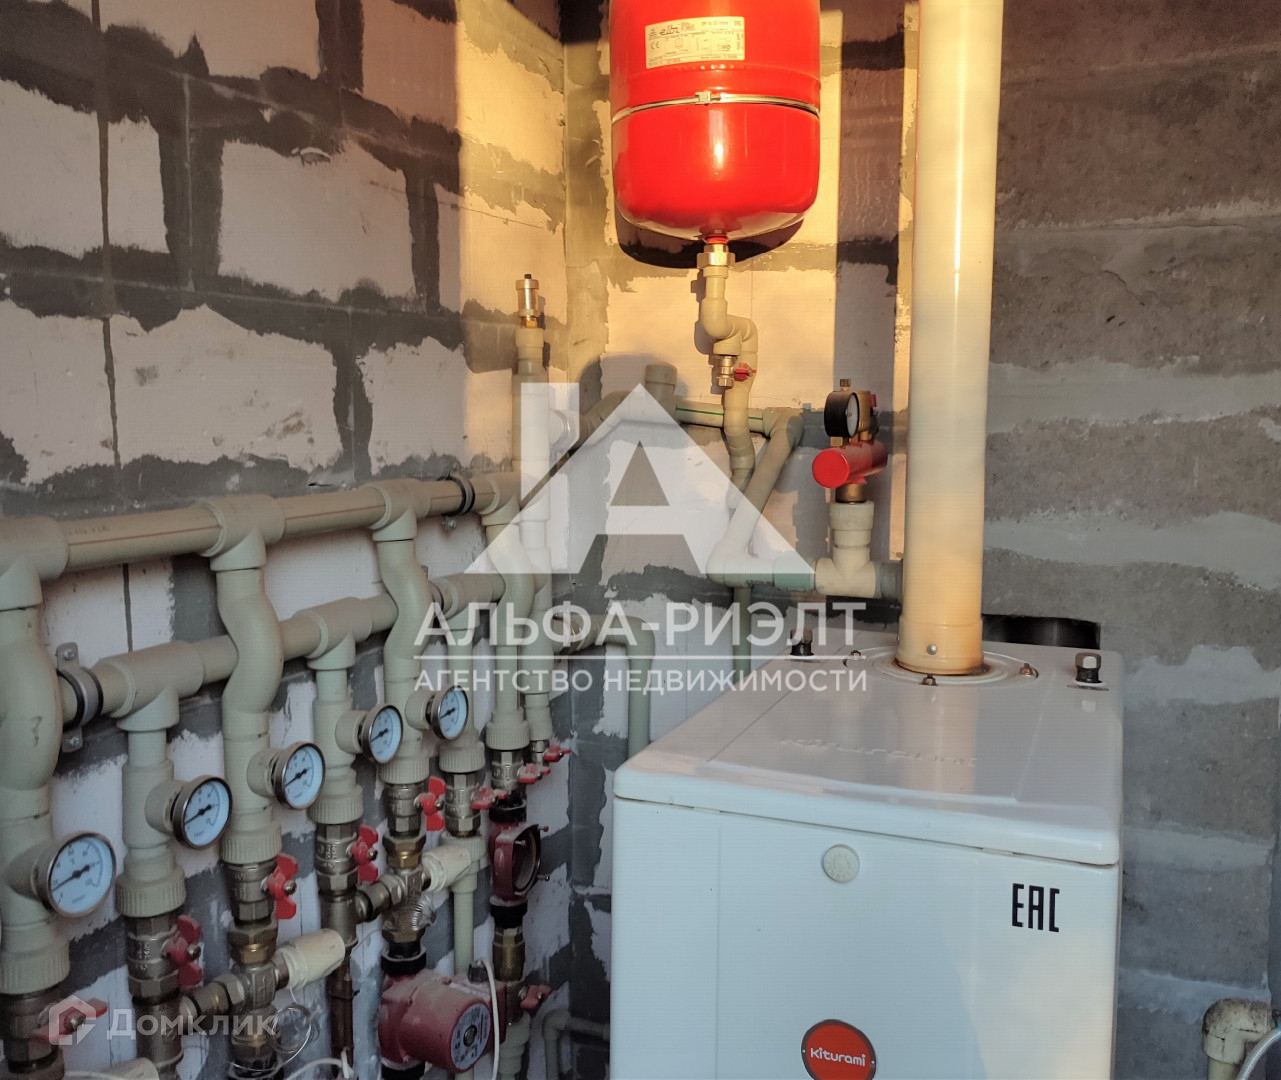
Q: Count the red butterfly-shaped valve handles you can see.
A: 10